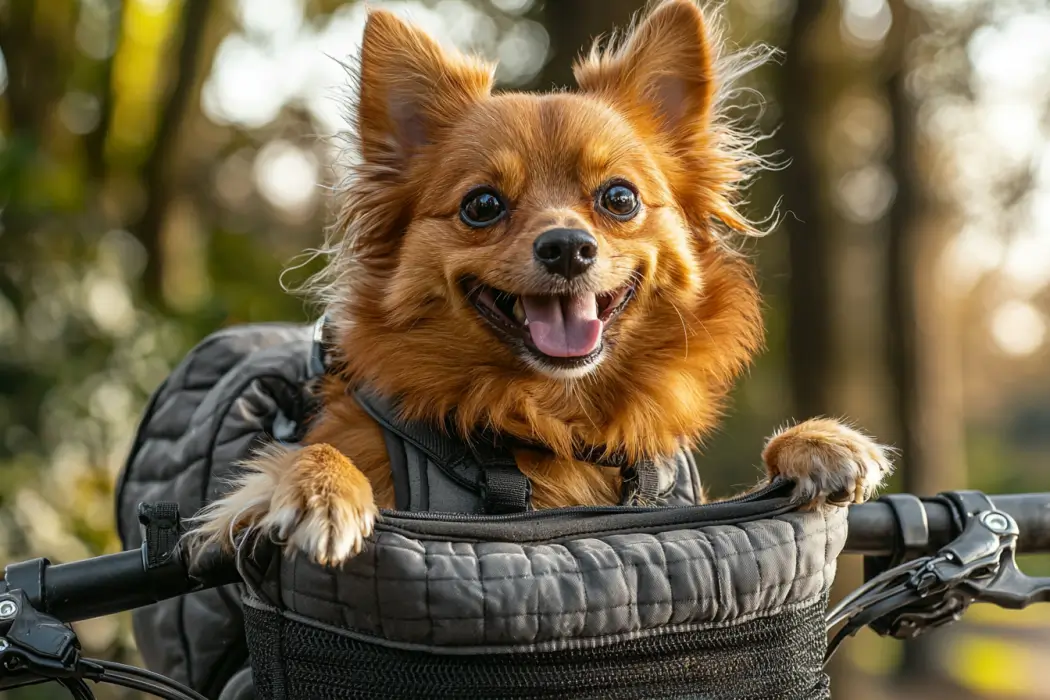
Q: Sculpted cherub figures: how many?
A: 0